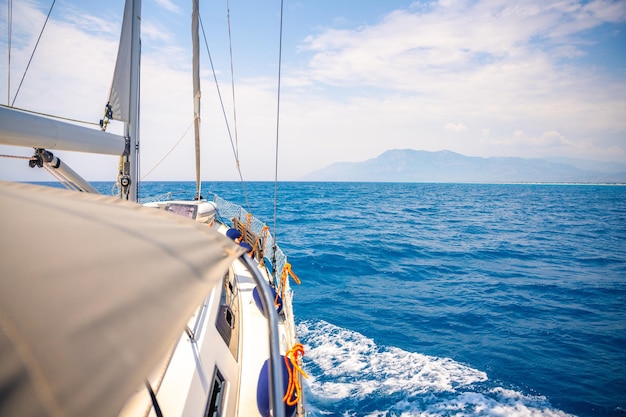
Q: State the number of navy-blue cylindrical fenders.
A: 4